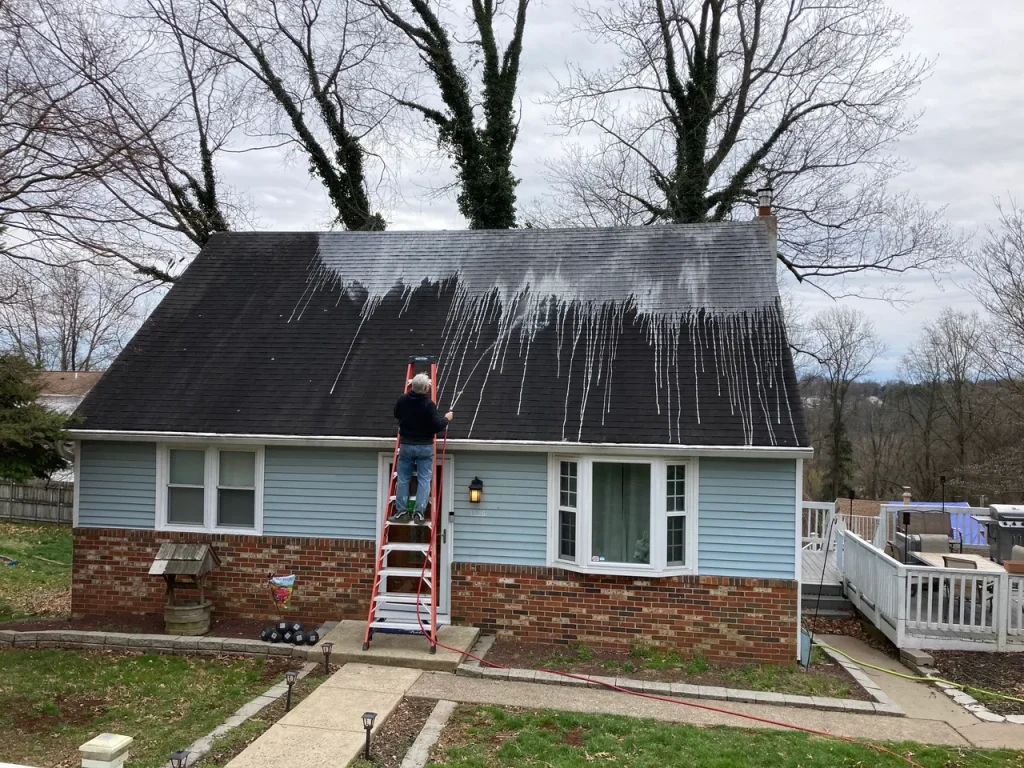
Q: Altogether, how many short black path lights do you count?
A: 4